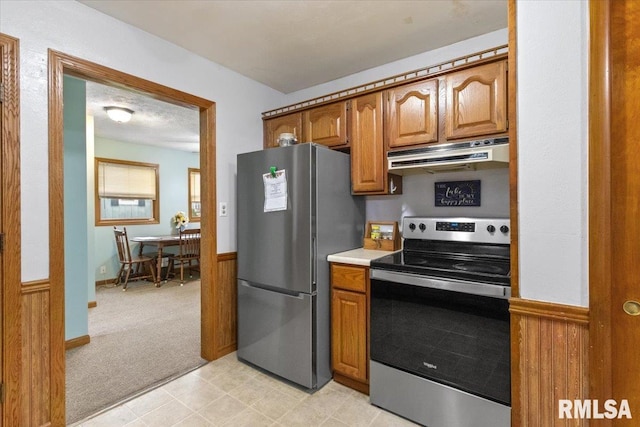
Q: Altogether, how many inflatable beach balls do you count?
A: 0